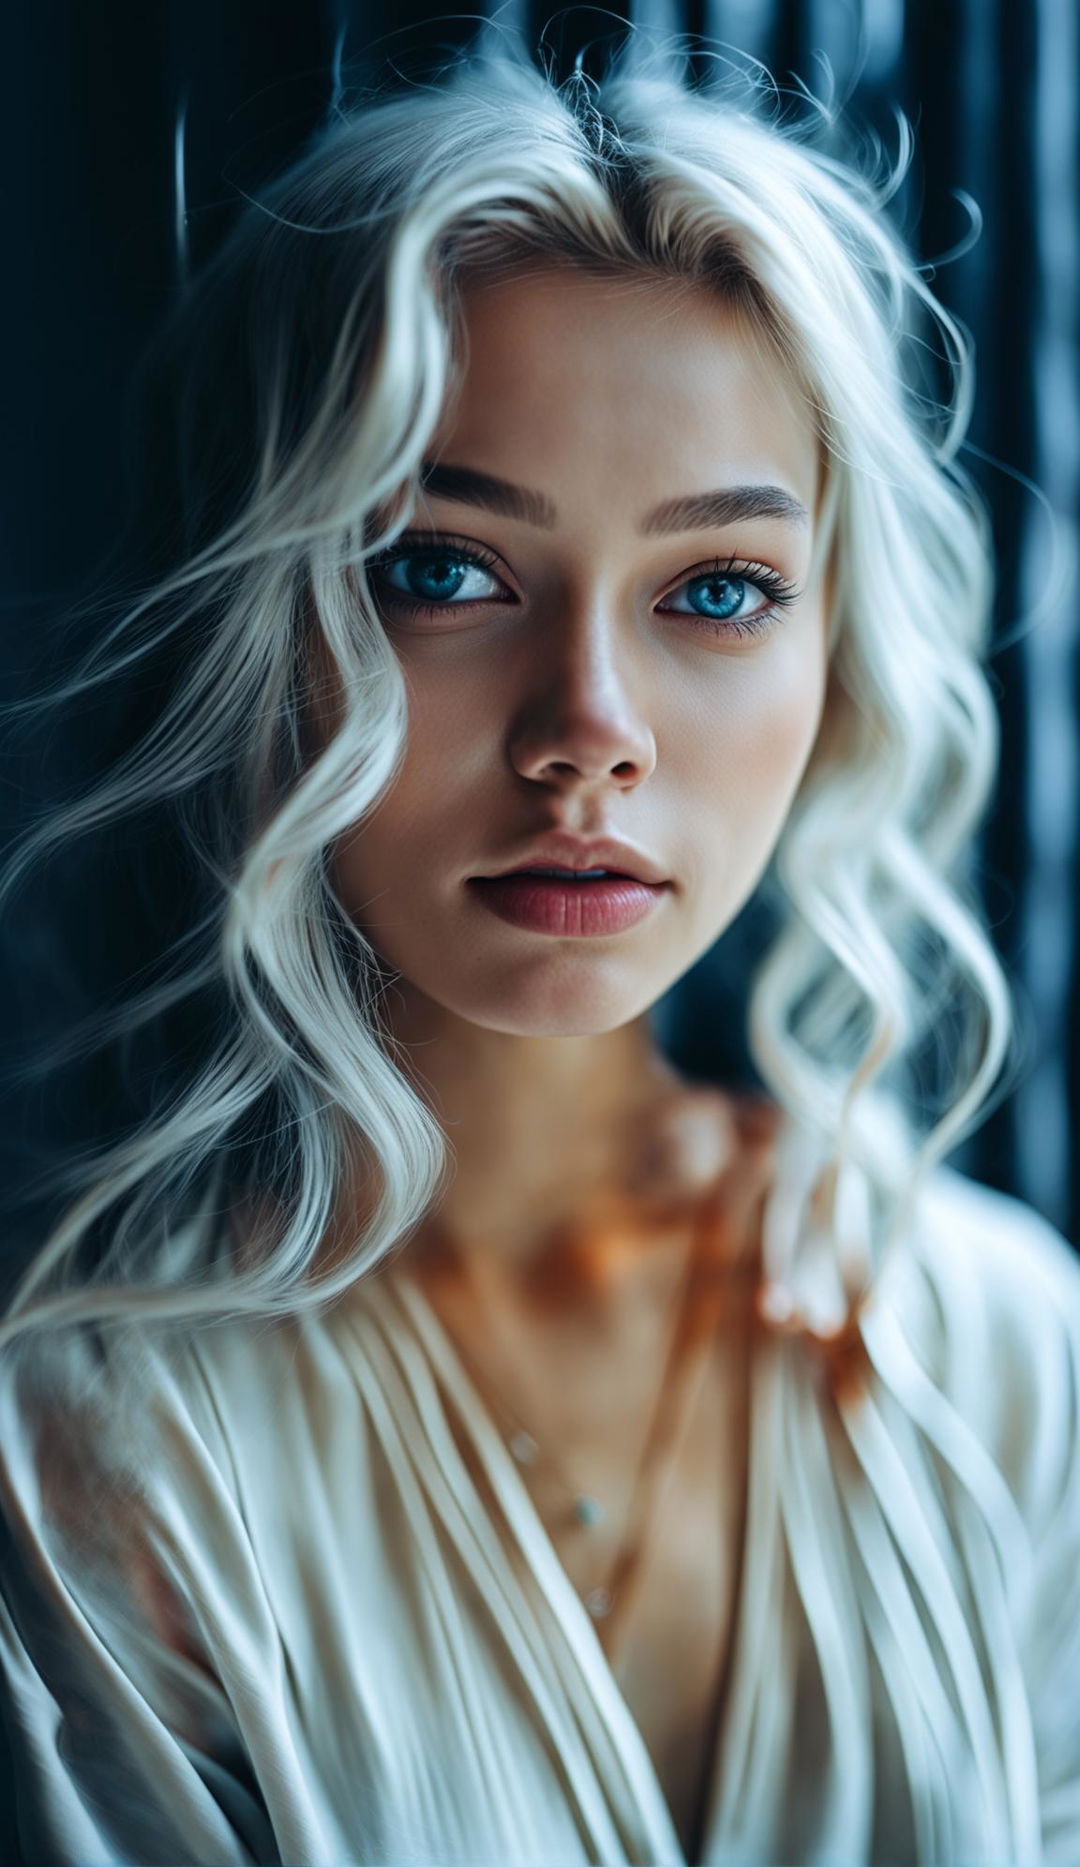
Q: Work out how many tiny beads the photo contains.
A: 3